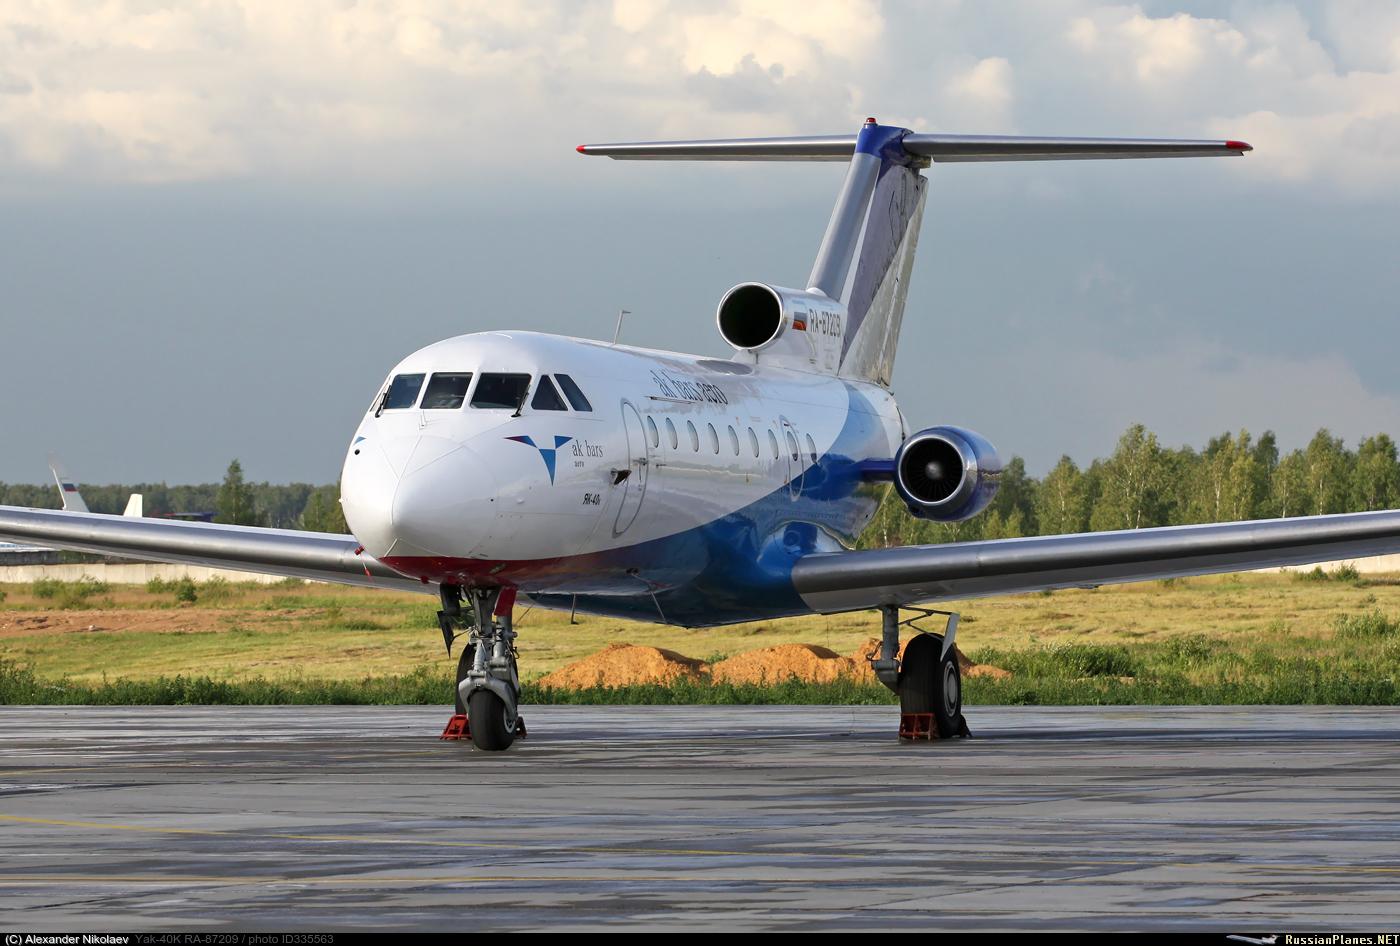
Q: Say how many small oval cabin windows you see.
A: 9